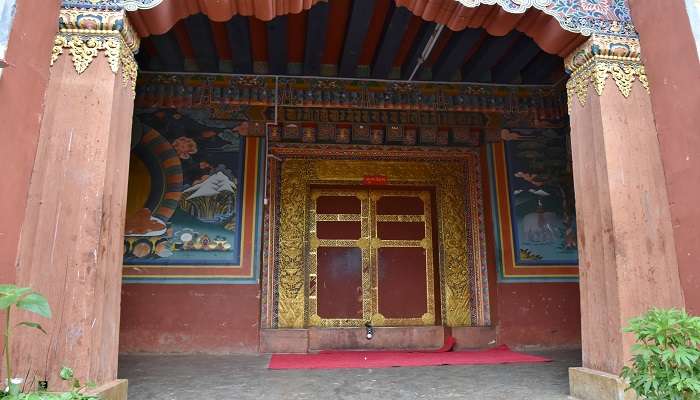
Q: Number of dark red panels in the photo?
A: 6